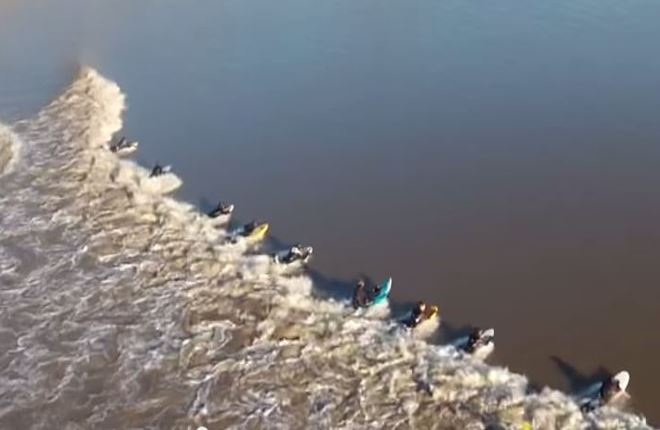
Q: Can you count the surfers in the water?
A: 9